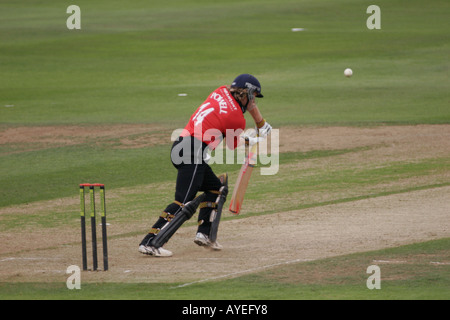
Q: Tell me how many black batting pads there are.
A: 2